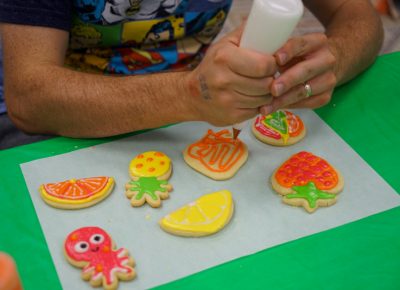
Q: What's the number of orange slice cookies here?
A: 1